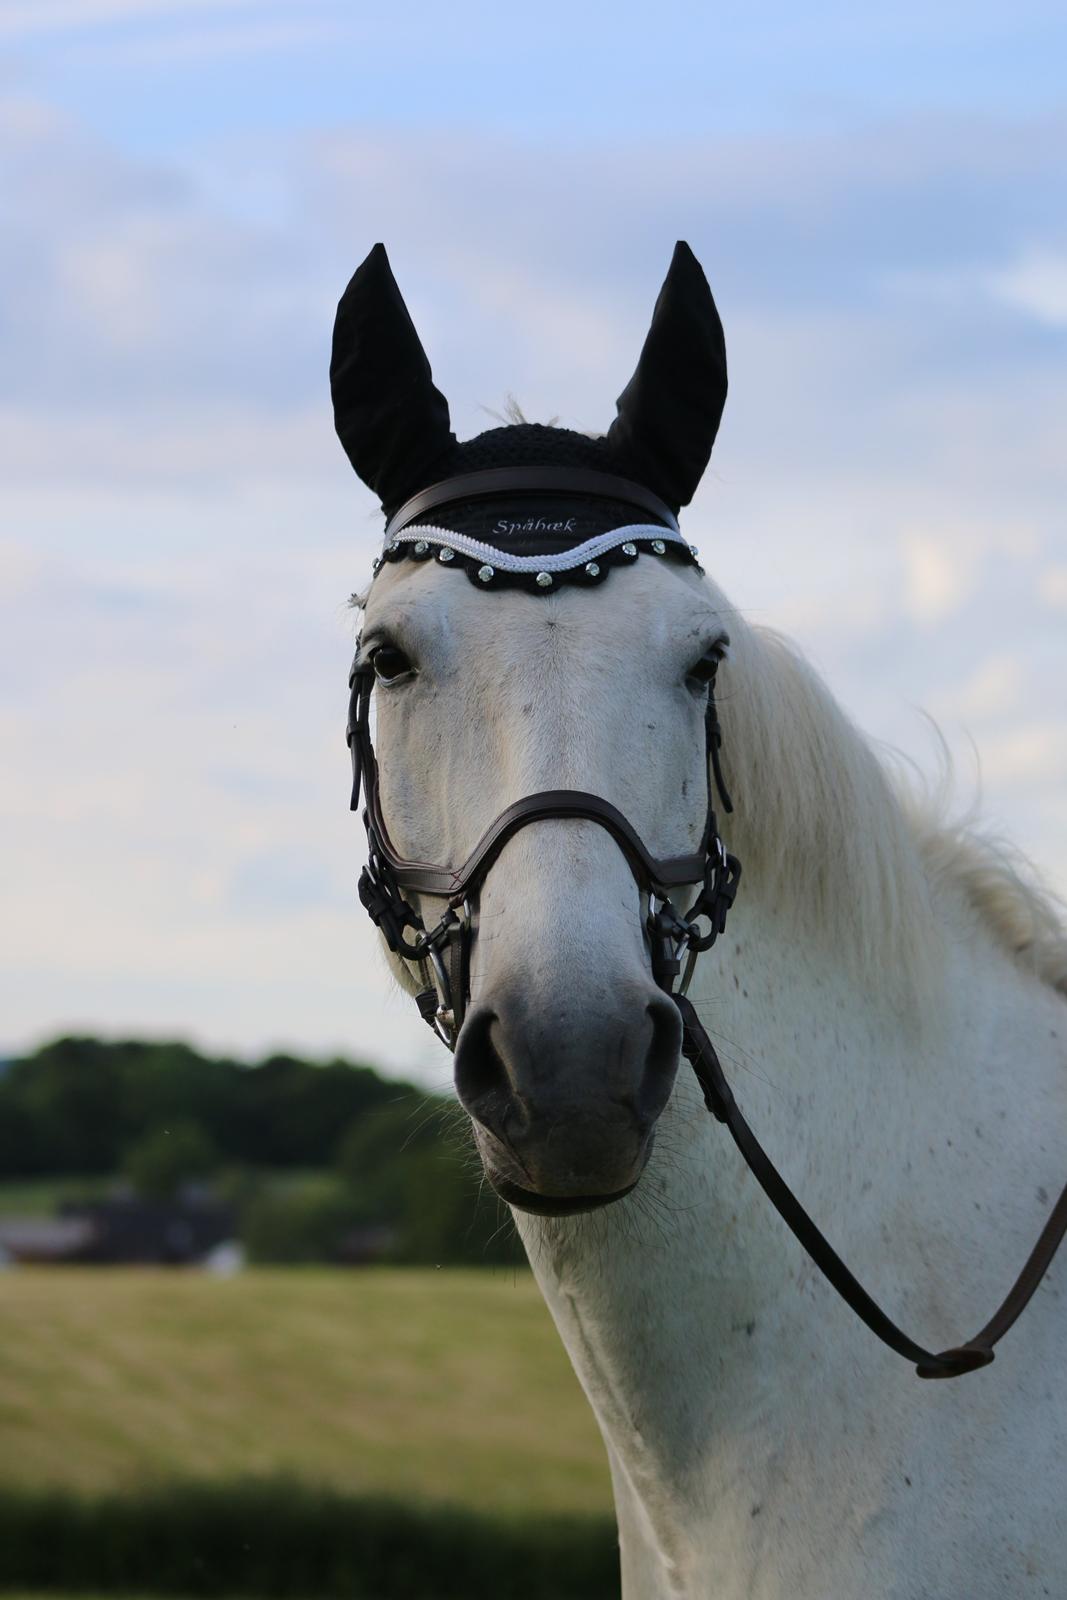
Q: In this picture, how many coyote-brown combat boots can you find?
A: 0